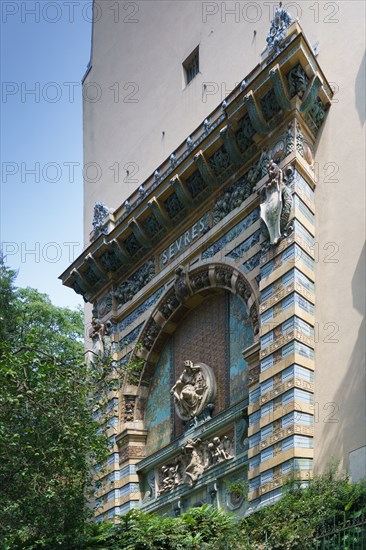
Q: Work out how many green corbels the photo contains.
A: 11